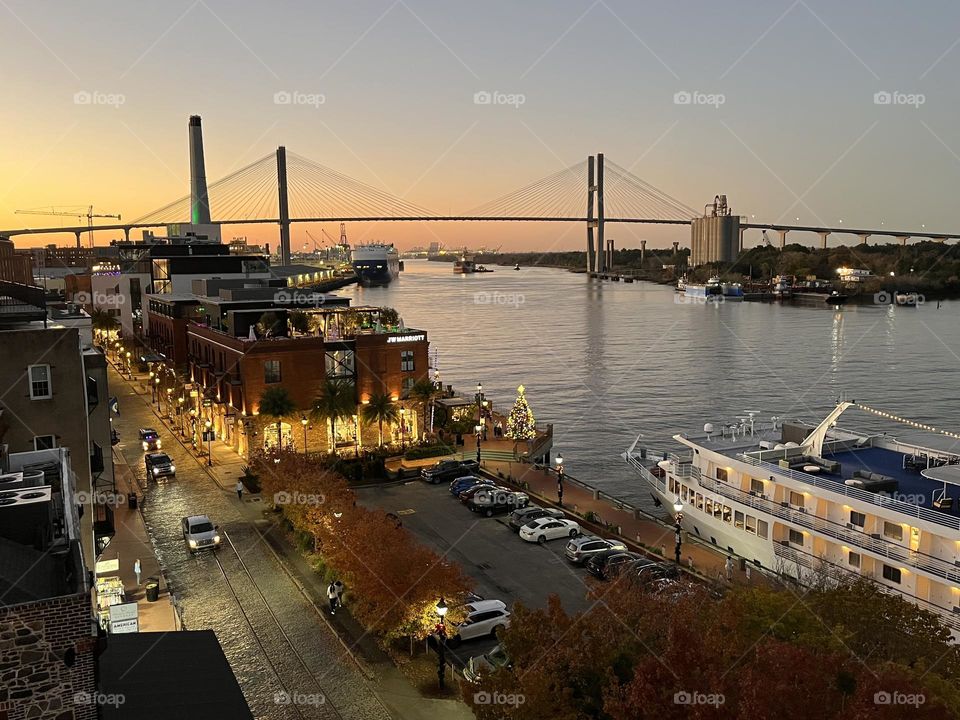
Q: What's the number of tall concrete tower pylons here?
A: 2